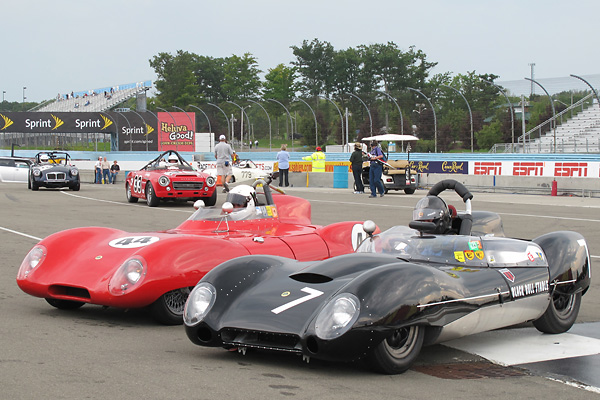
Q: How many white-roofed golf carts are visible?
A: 1